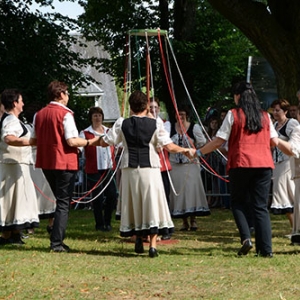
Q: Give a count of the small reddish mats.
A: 1